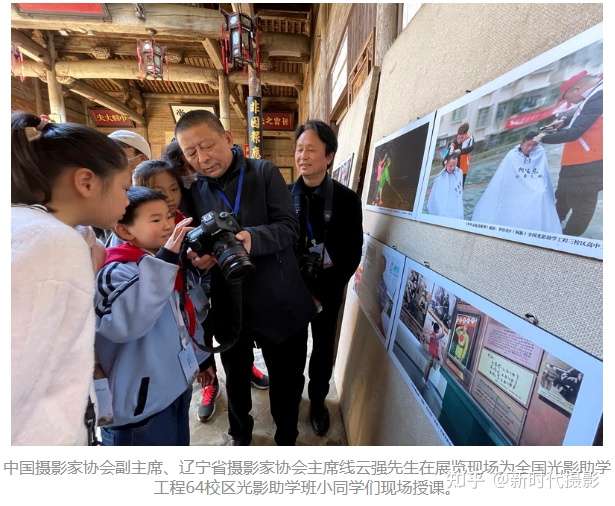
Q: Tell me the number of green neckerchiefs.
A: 0